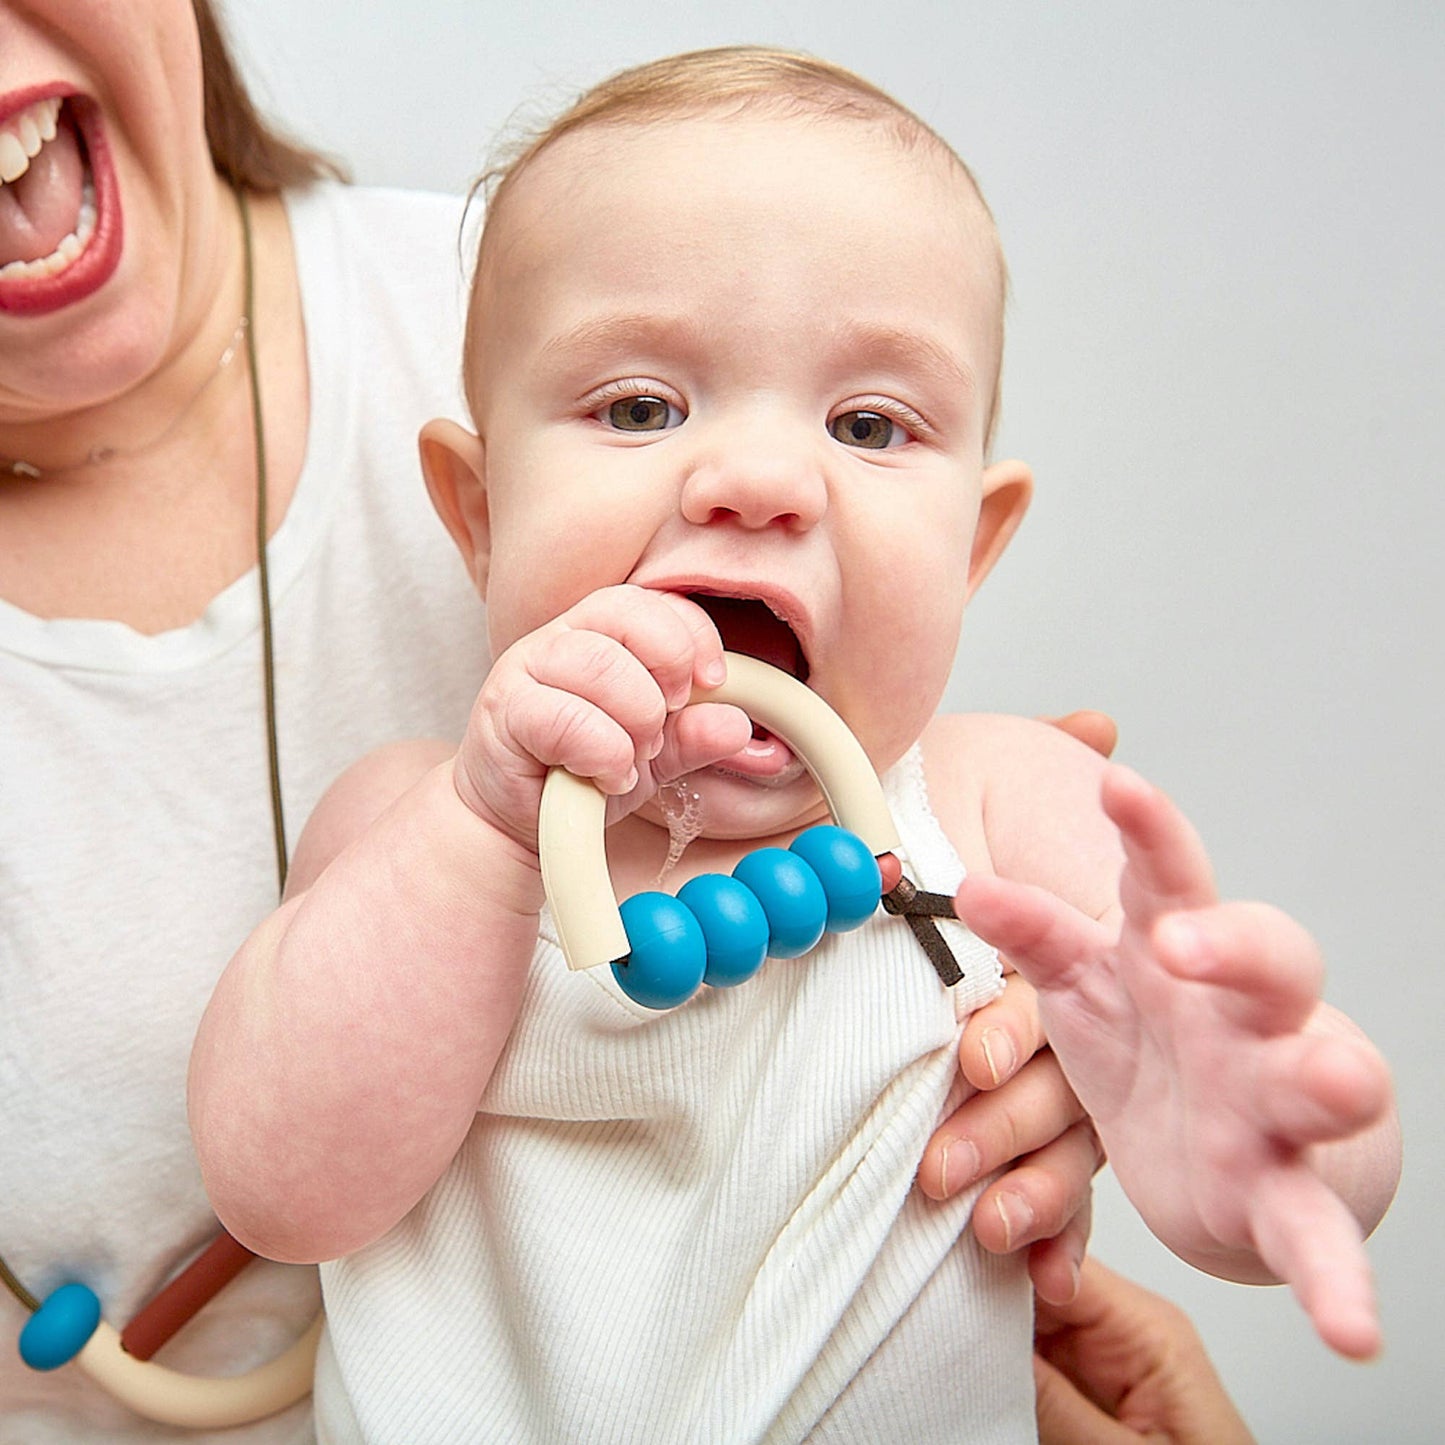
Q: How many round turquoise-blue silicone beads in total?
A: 5